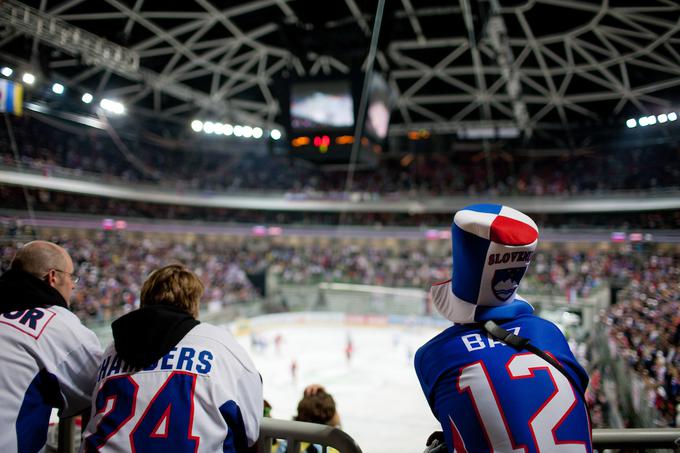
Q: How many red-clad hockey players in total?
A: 3